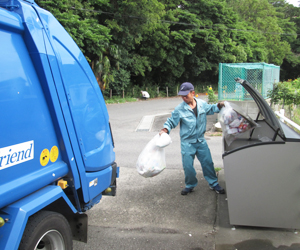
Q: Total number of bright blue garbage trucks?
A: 1